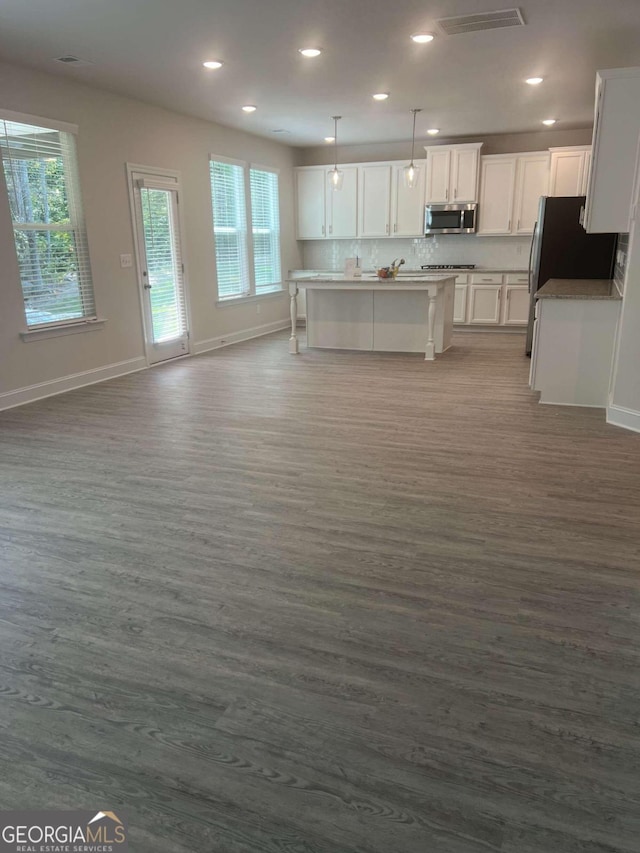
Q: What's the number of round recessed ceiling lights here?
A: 9